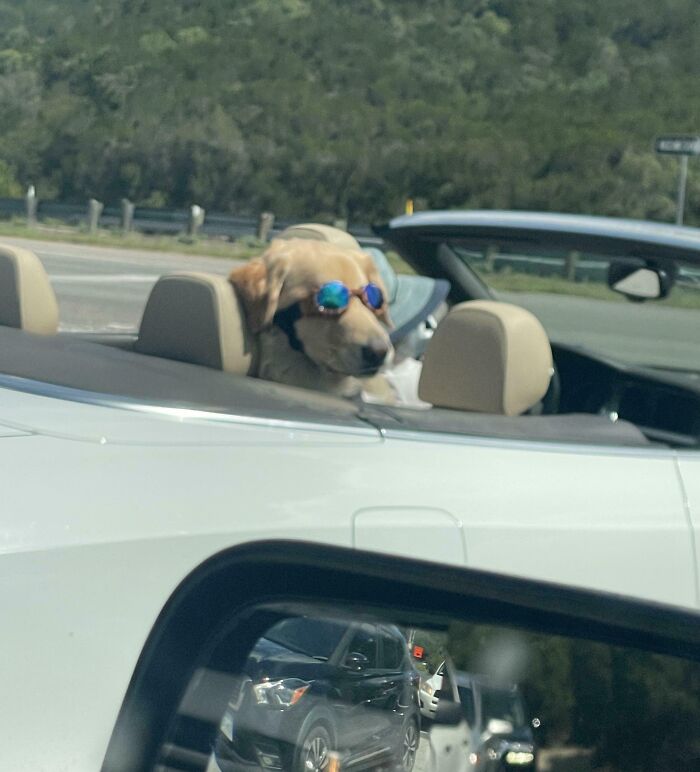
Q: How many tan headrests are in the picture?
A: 4